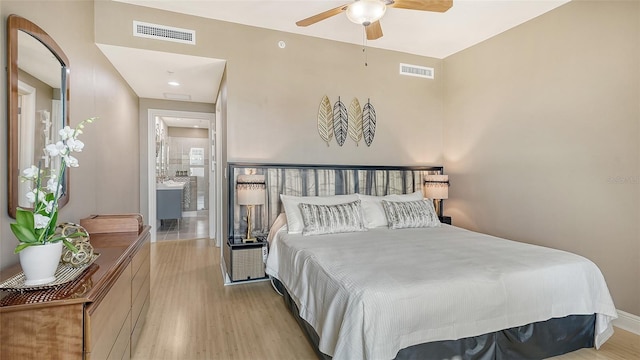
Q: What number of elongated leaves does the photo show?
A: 4